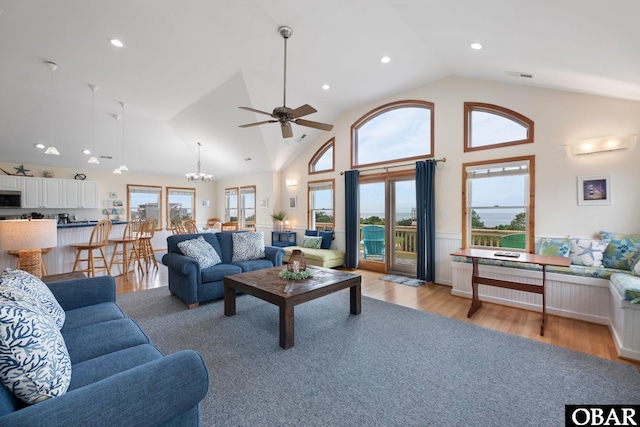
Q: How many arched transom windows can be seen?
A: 3